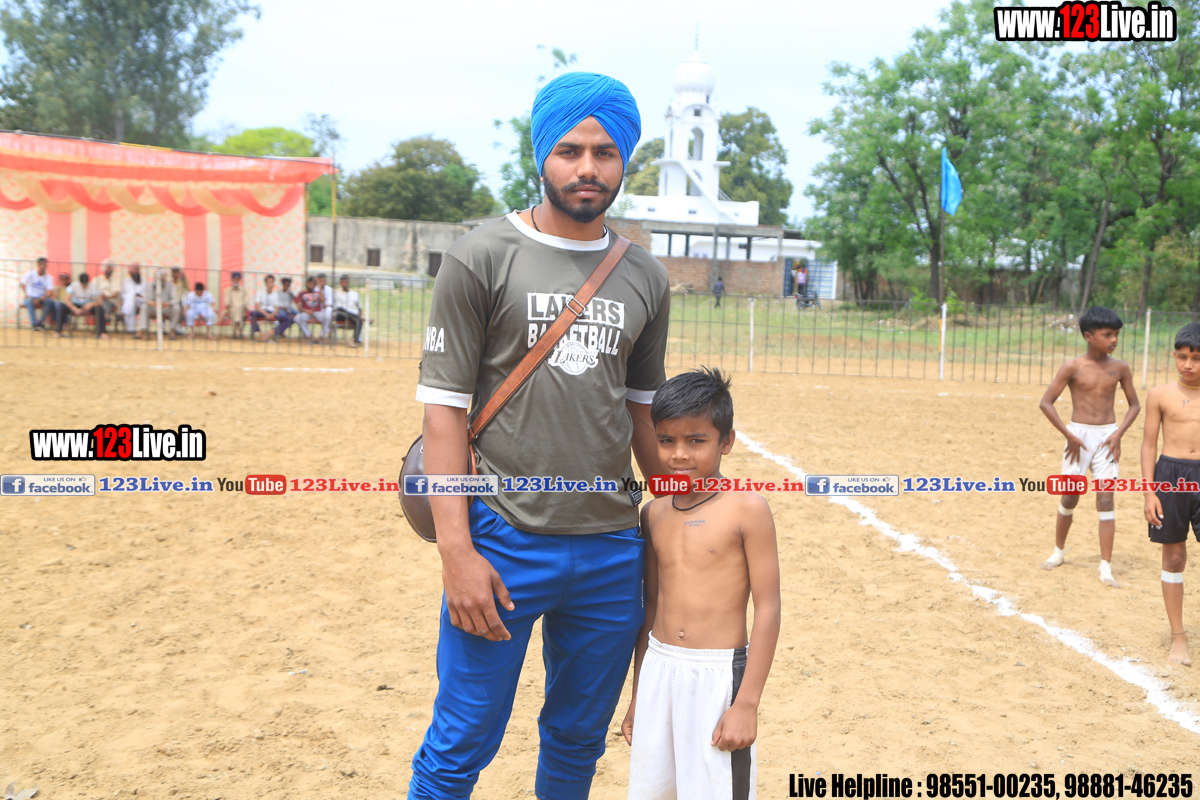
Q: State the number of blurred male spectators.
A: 14